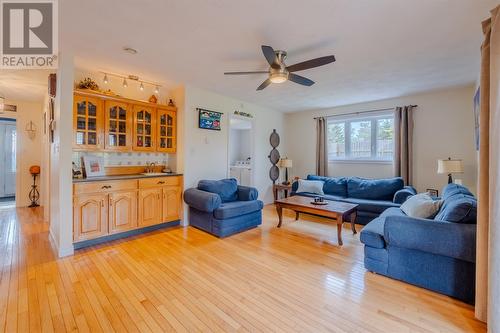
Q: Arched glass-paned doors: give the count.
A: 4